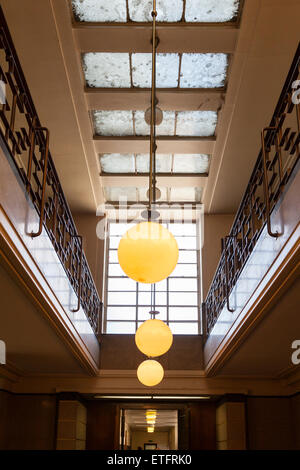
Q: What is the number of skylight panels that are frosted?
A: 15